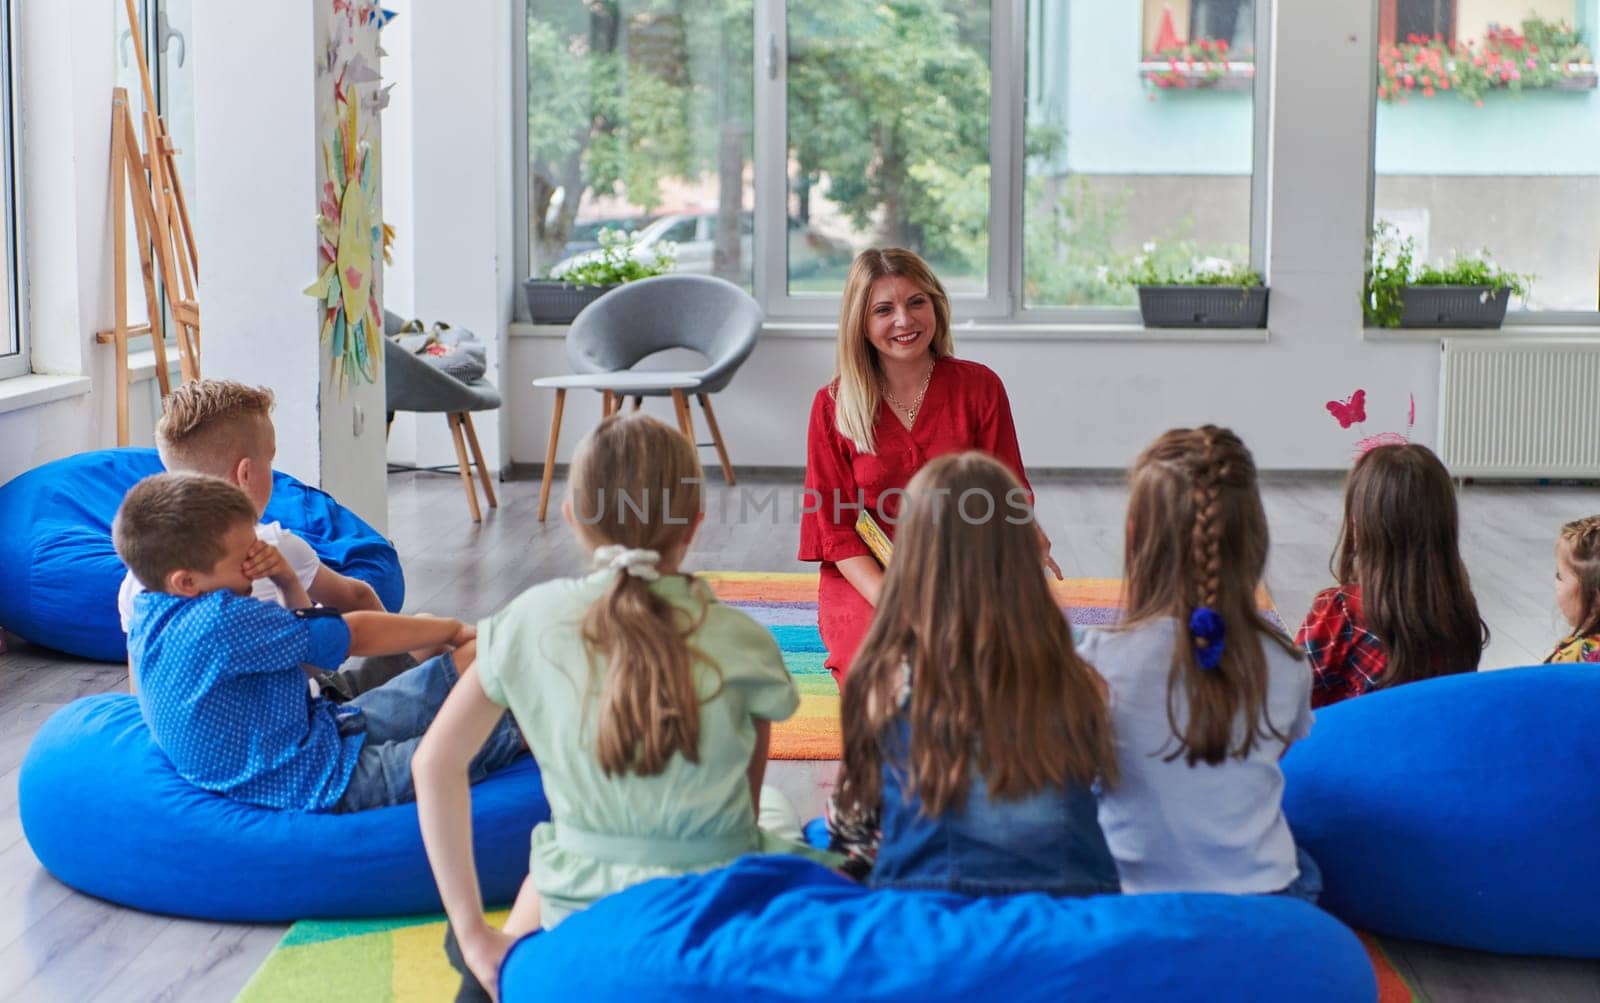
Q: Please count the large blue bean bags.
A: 4